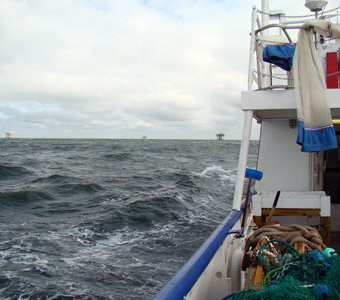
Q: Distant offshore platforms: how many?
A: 3